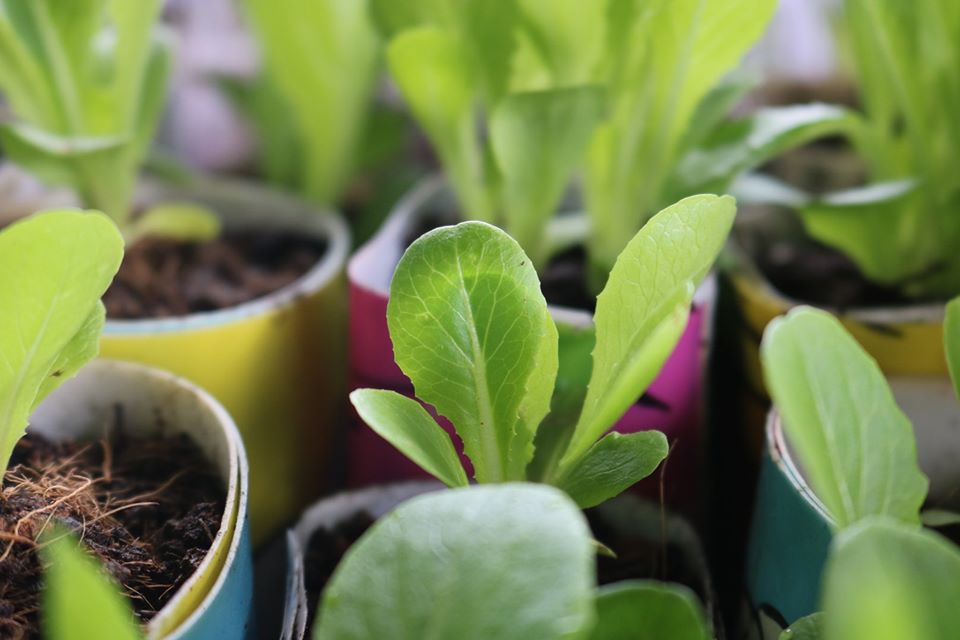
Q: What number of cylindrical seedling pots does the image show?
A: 6